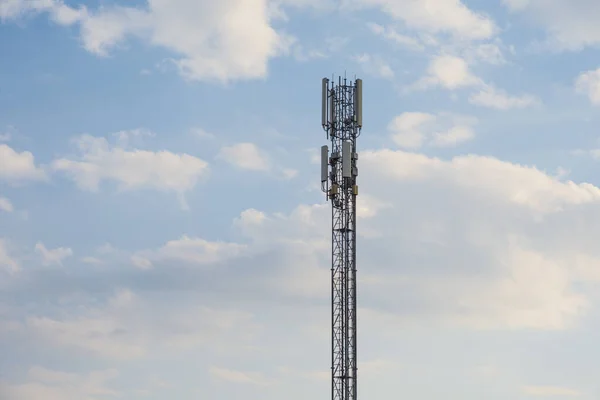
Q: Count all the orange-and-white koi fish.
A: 0